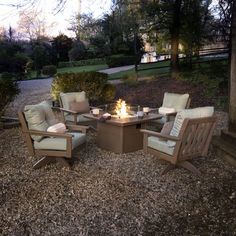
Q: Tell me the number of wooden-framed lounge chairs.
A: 4